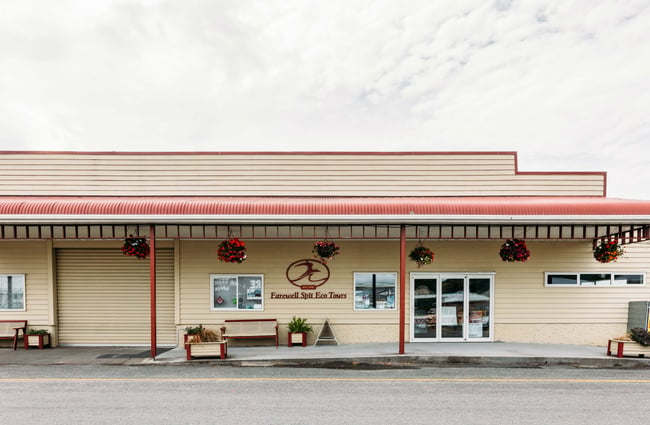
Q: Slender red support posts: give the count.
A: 2